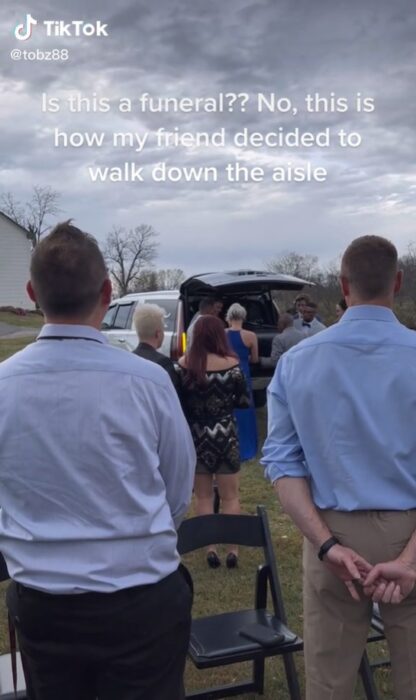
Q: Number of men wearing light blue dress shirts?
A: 2